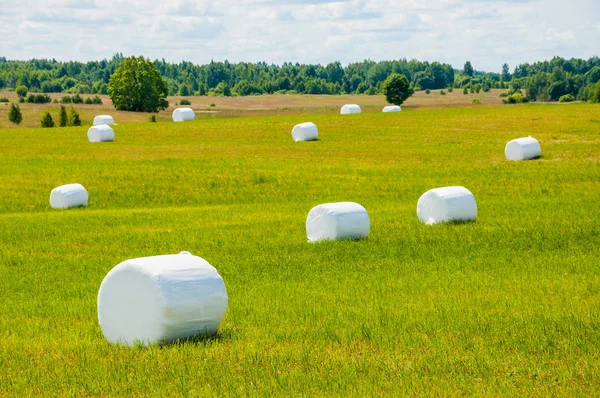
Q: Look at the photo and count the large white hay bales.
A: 11